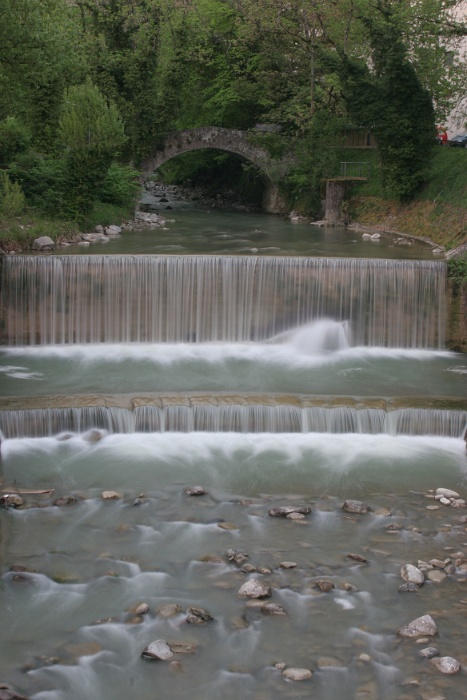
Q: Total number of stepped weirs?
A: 2